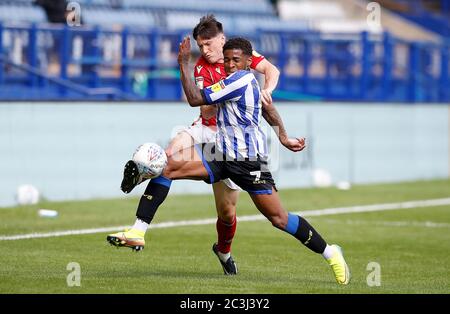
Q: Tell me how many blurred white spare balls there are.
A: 2